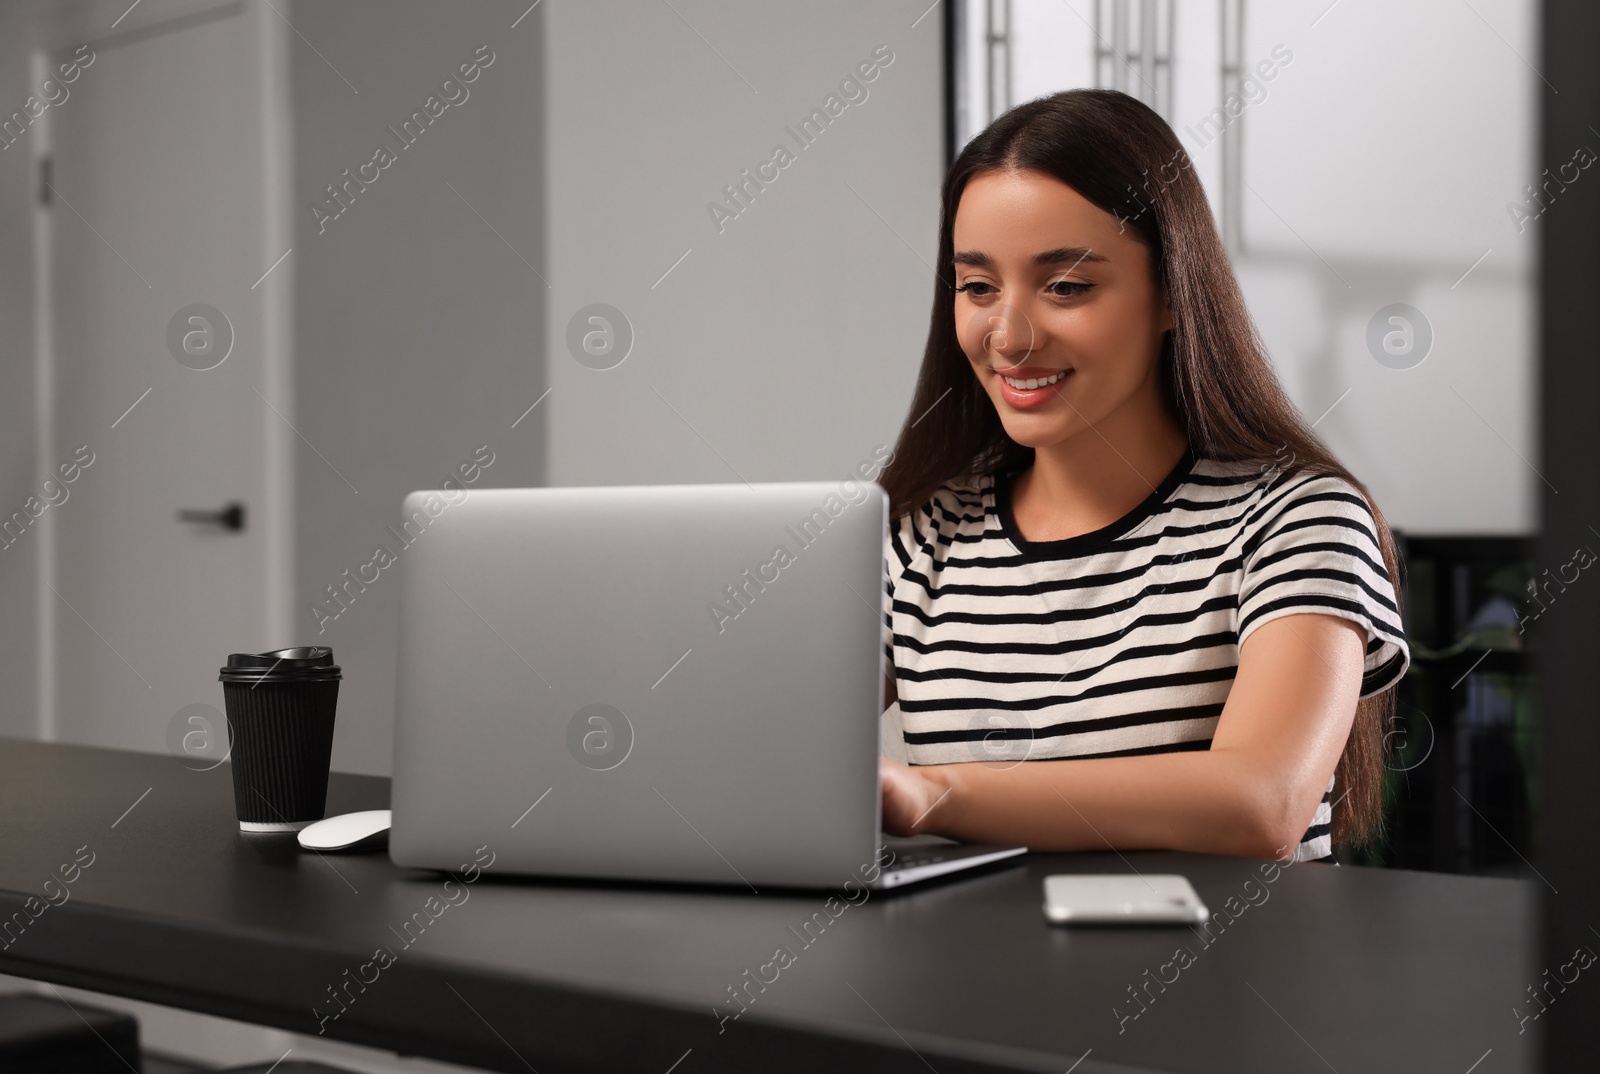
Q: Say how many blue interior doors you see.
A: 0